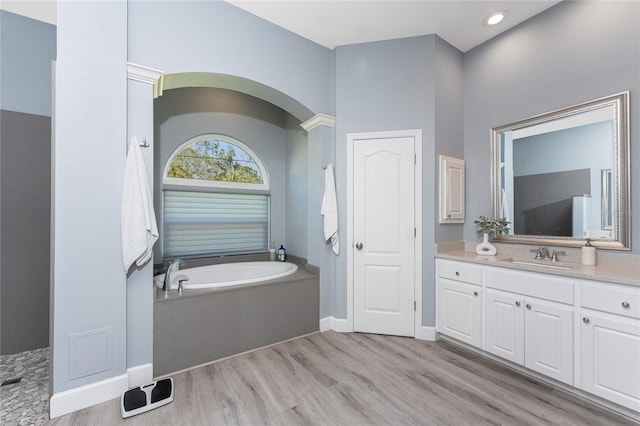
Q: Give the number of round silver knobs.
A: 8